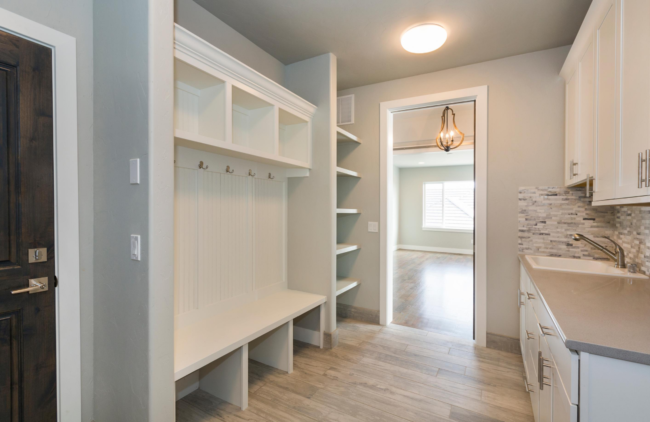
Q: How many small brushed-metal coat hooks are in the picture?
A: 4